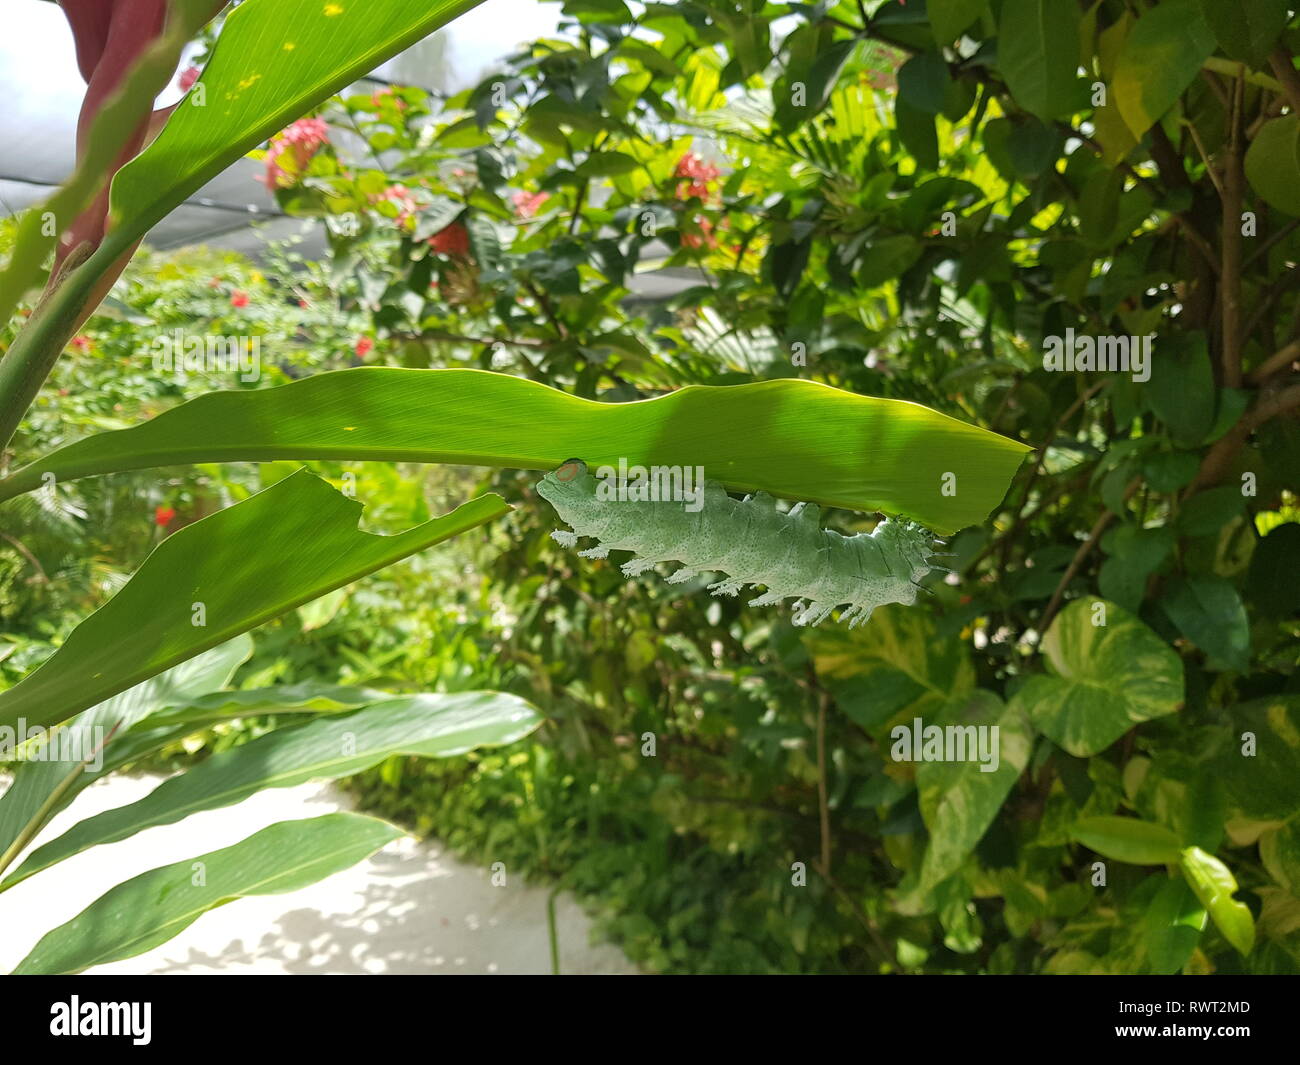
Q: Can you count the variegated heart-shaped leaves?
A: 3